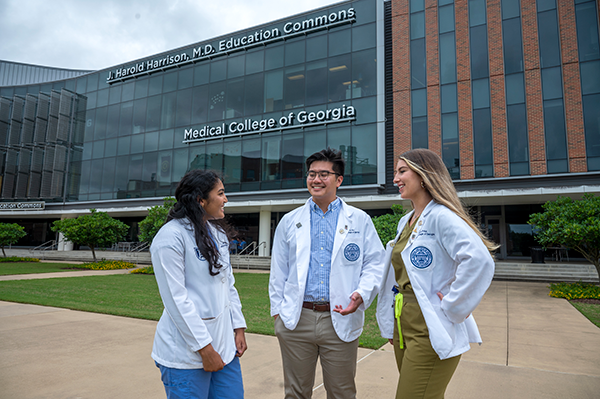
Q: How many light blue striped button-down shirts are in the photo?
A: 1